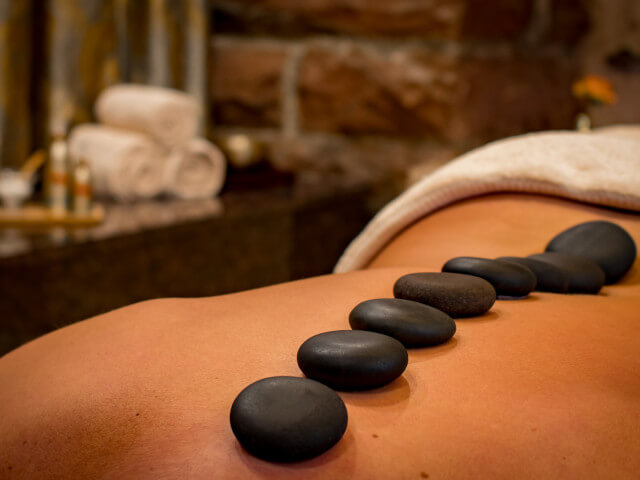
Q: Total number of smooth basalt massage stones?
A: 8